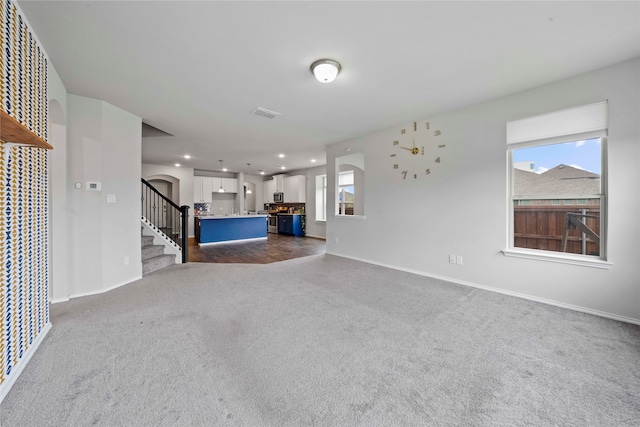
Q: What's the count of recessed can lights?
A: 7